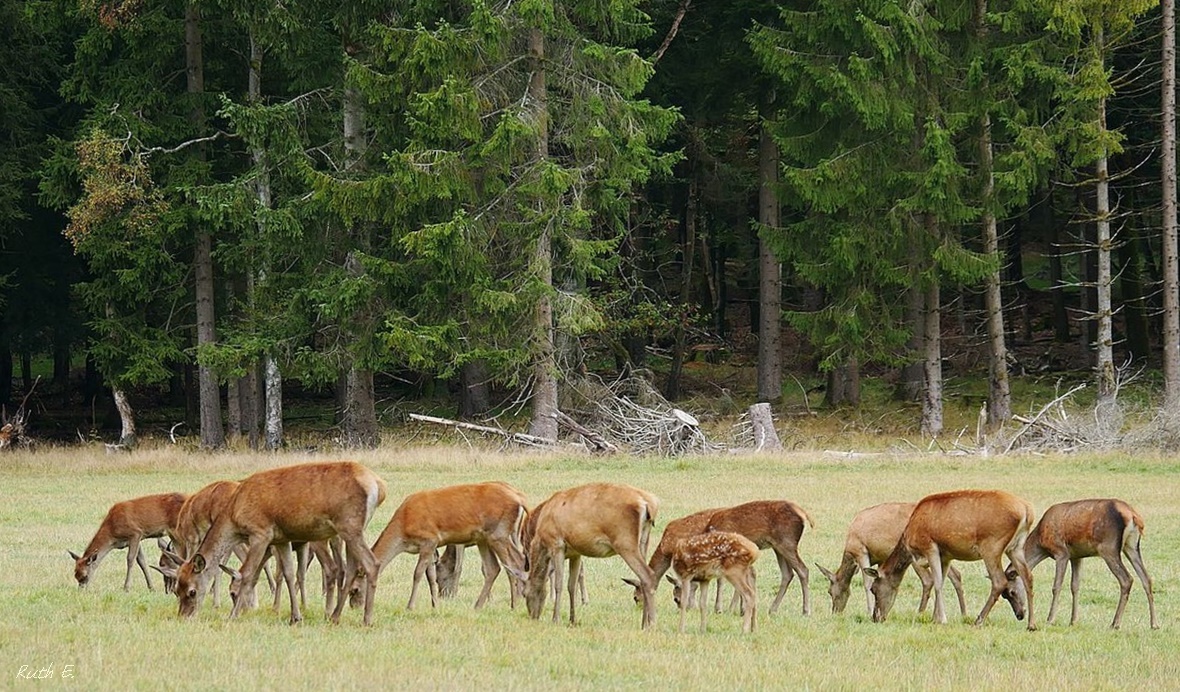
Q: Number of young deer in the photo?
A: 1